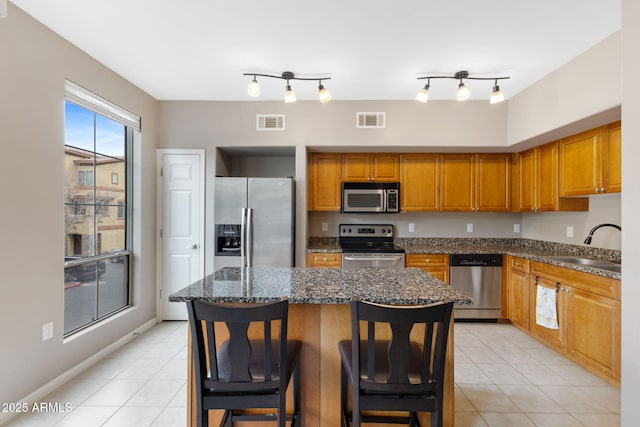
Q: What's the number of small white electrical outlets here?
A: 6